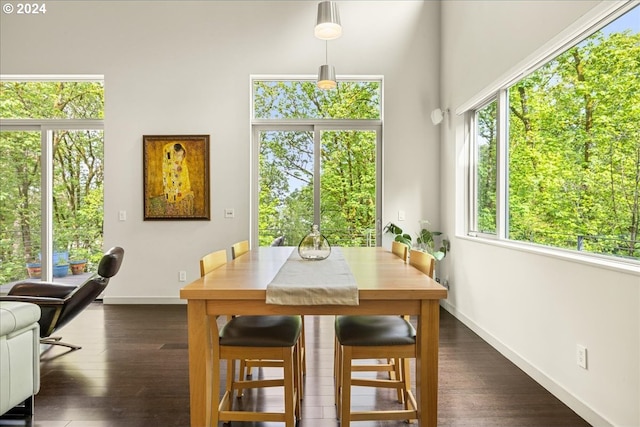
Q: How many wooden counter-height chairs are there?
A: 4